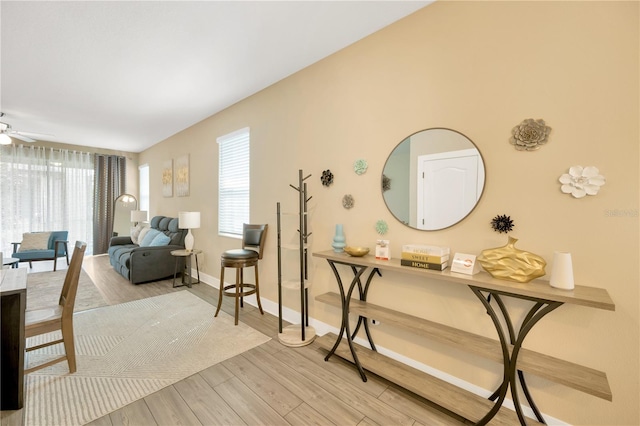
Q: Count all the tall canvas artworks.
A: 2